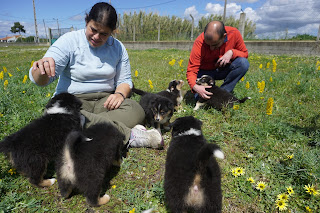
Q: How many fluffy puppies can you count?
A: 6